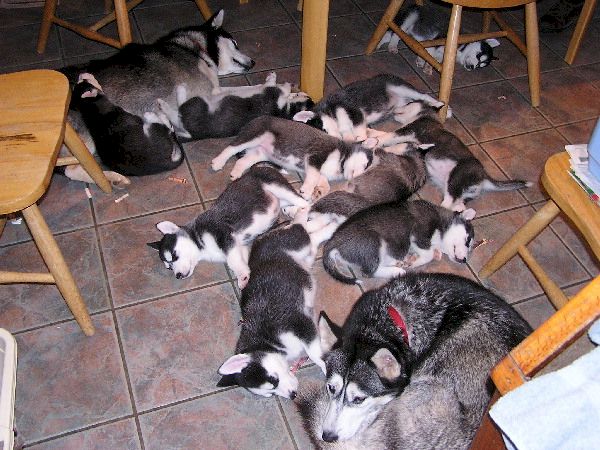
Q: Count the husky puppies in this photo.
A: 10